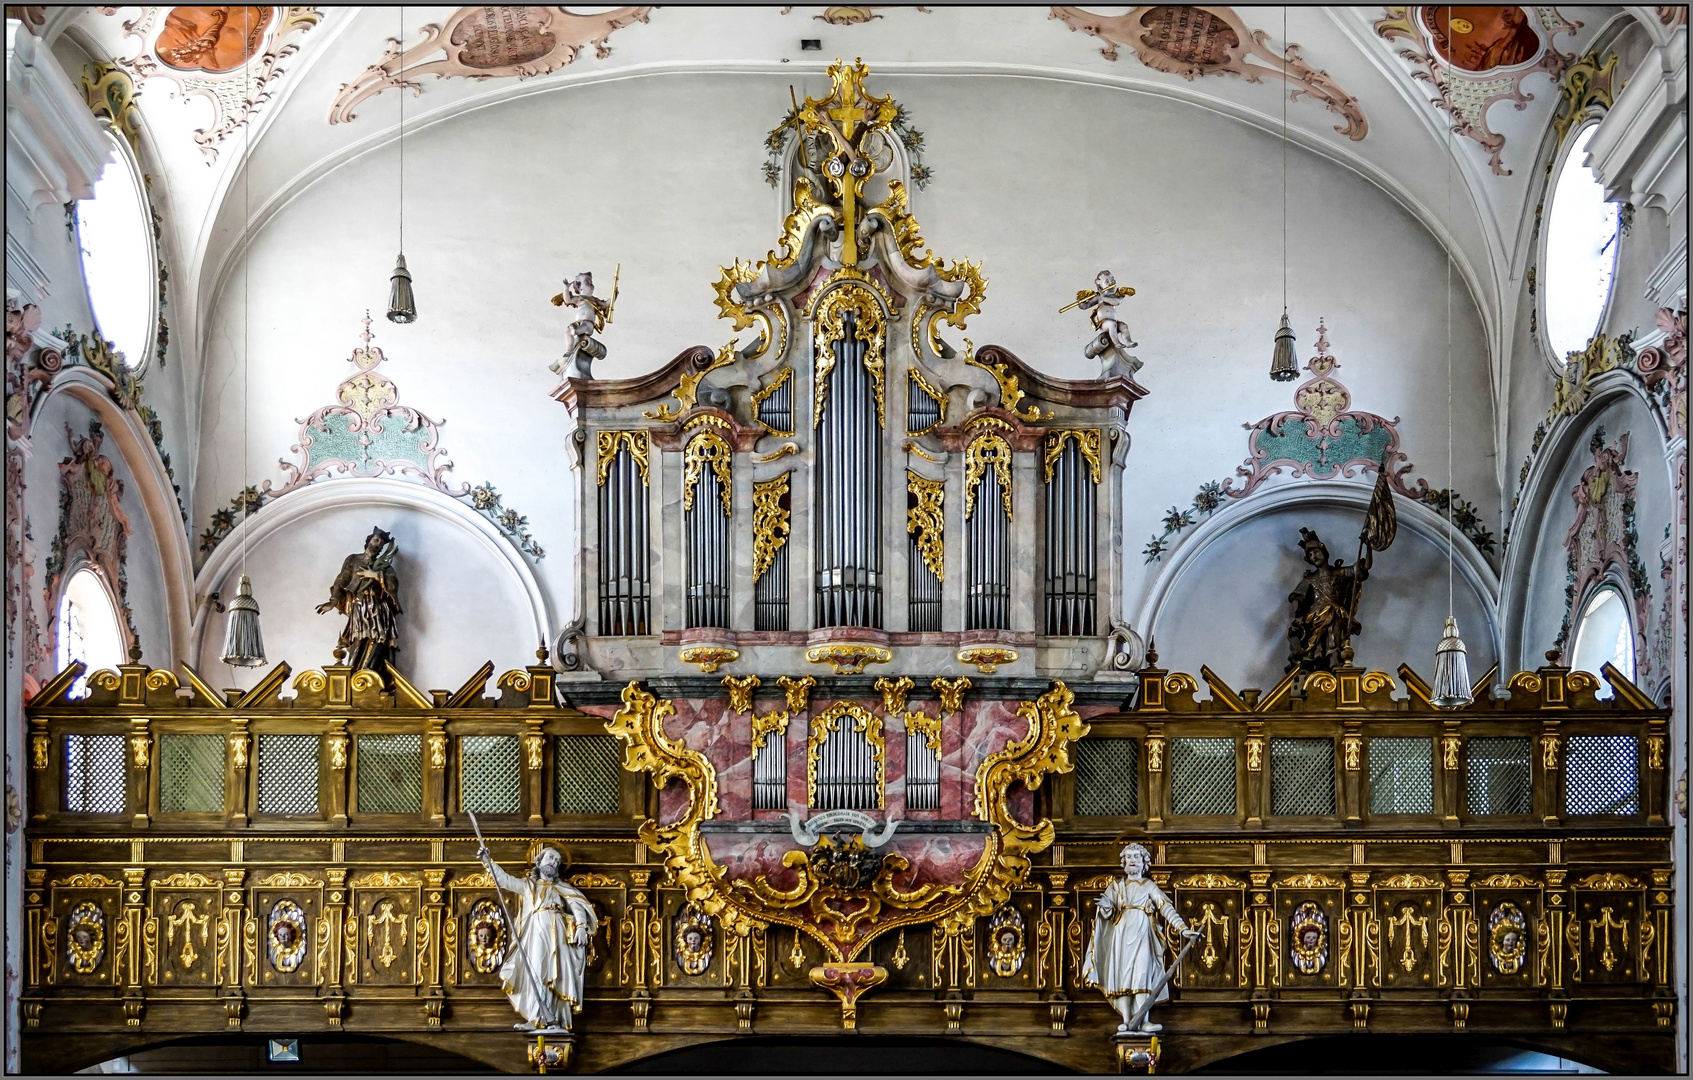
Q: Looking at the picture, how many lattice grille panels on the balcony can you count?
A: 12